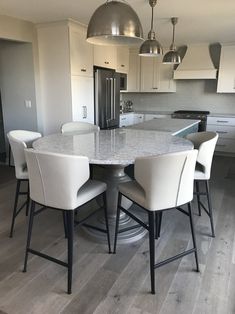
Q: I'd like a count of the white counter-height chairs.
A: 5